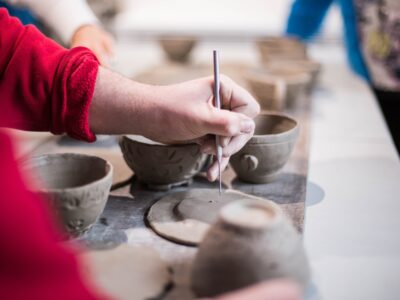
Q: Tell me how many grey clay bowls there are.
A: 4